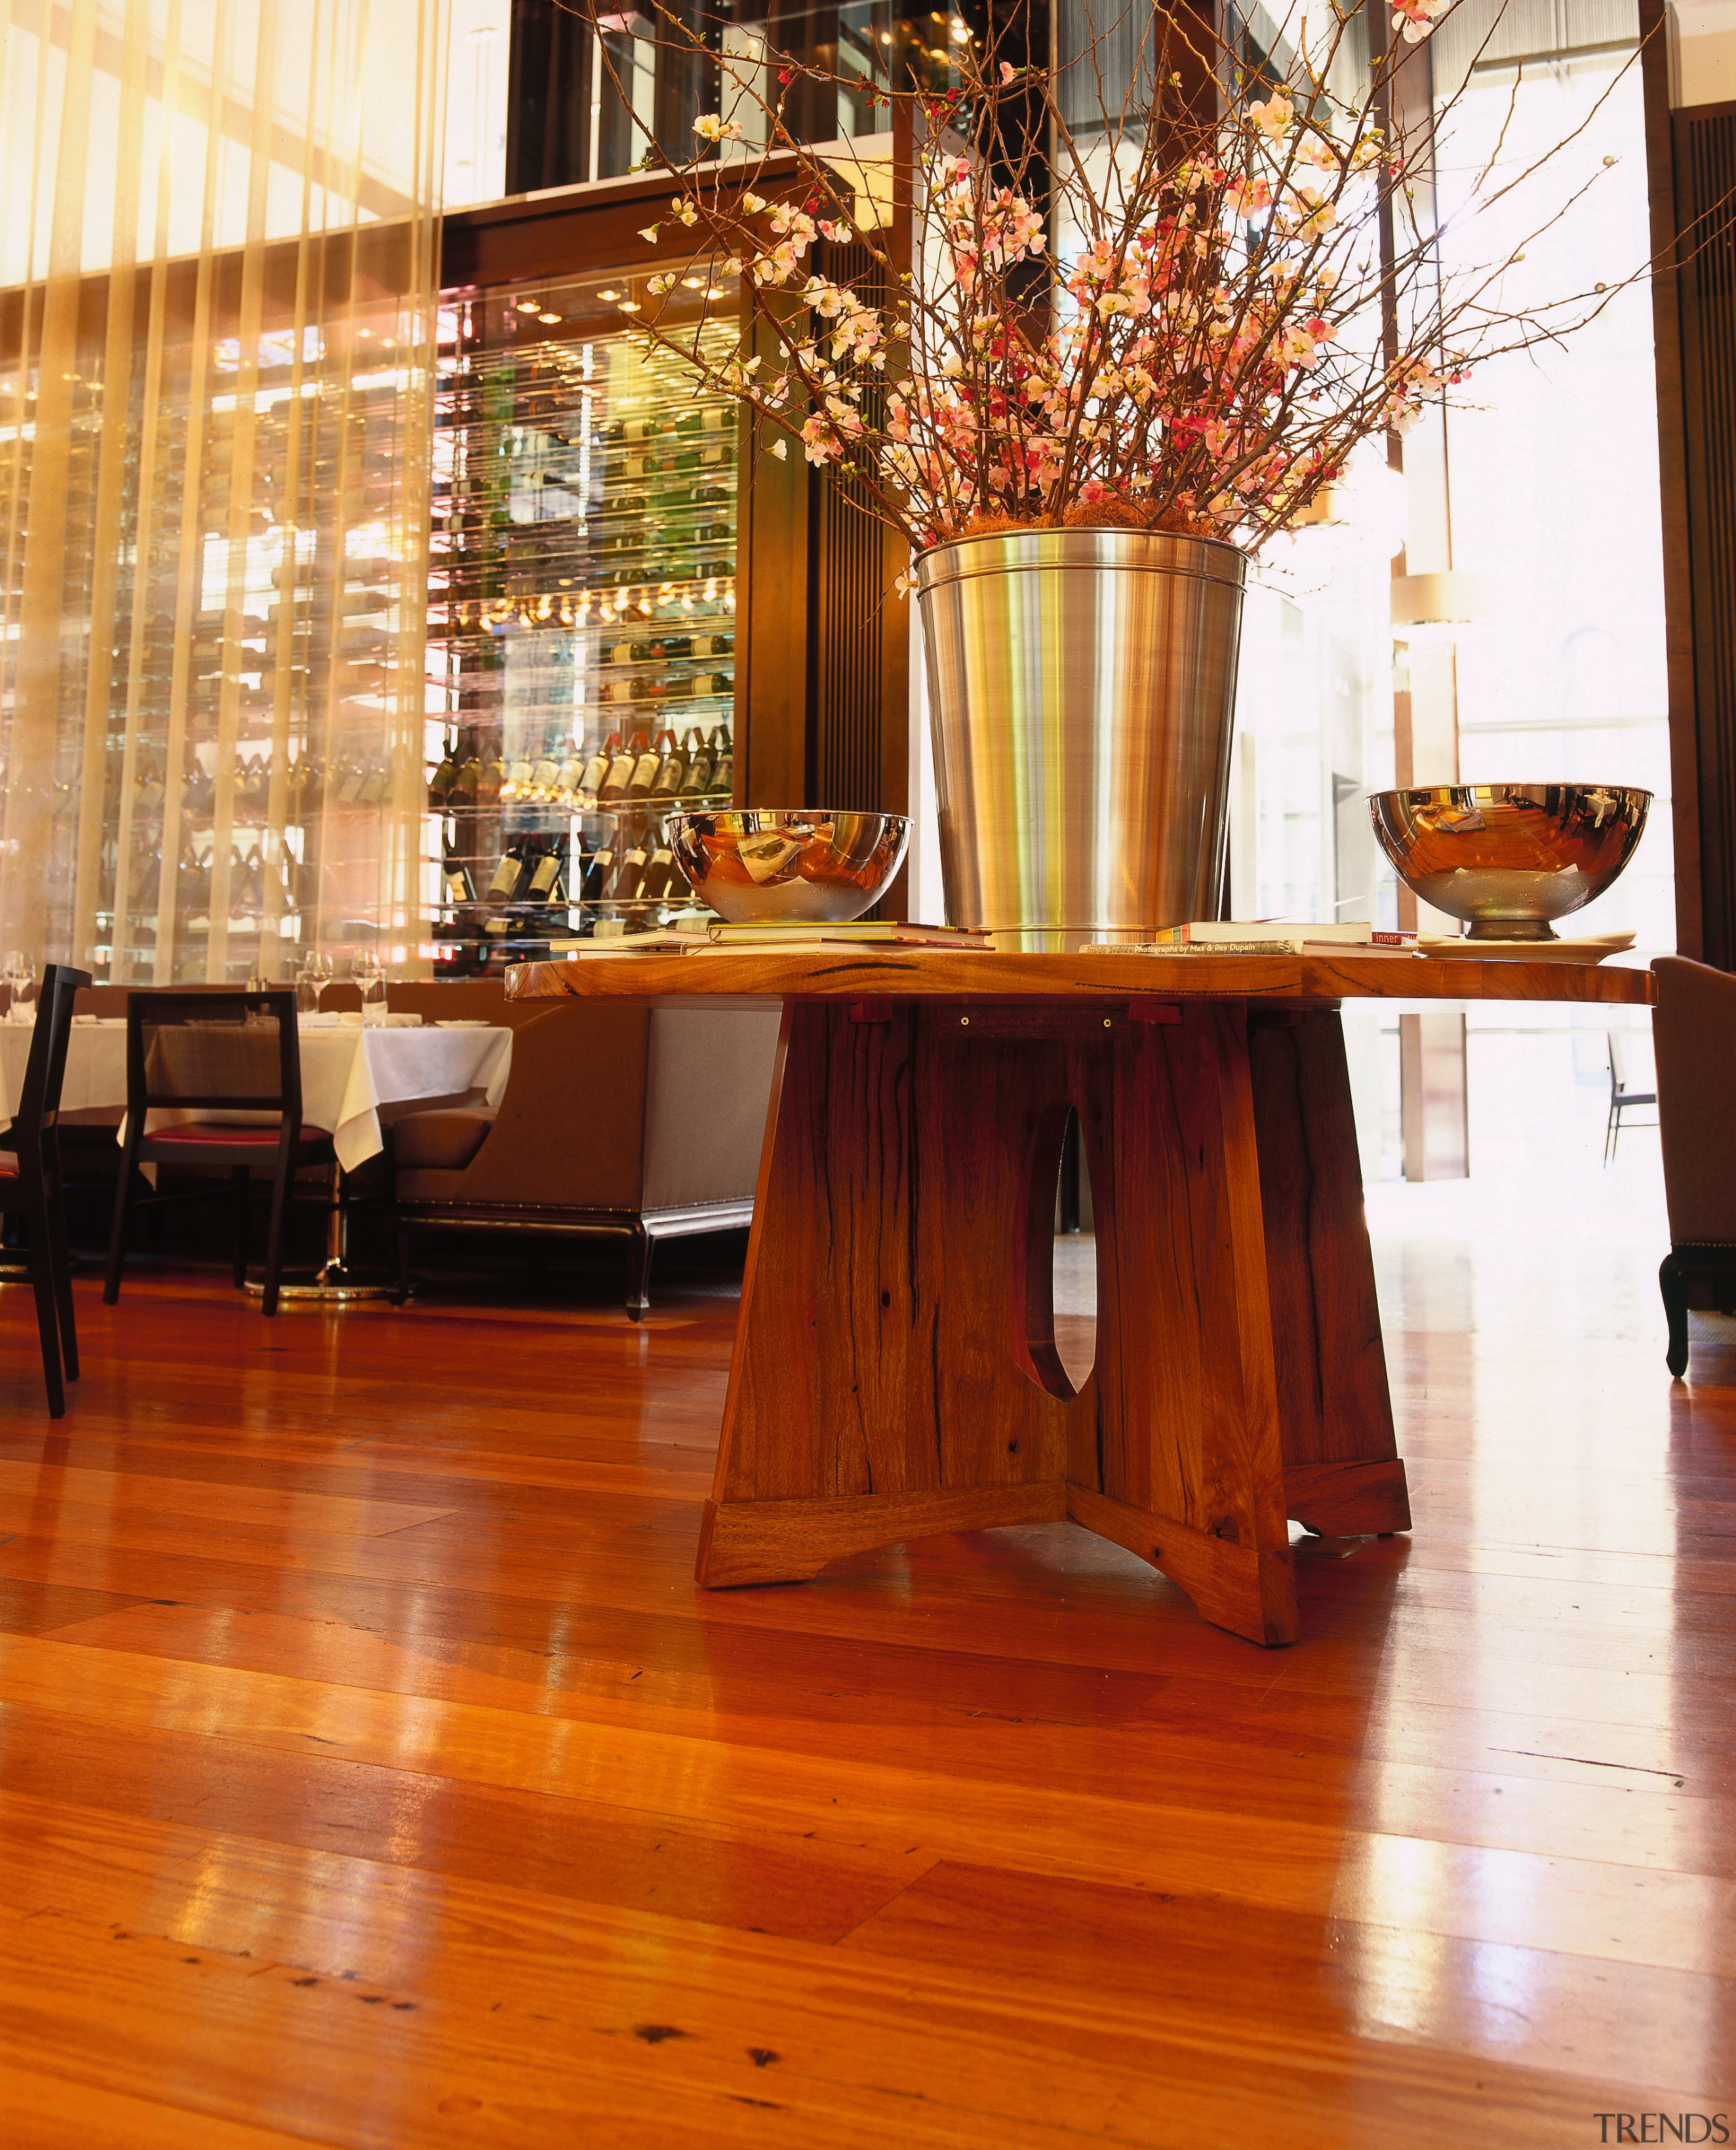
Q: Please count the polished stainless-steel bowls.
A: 2